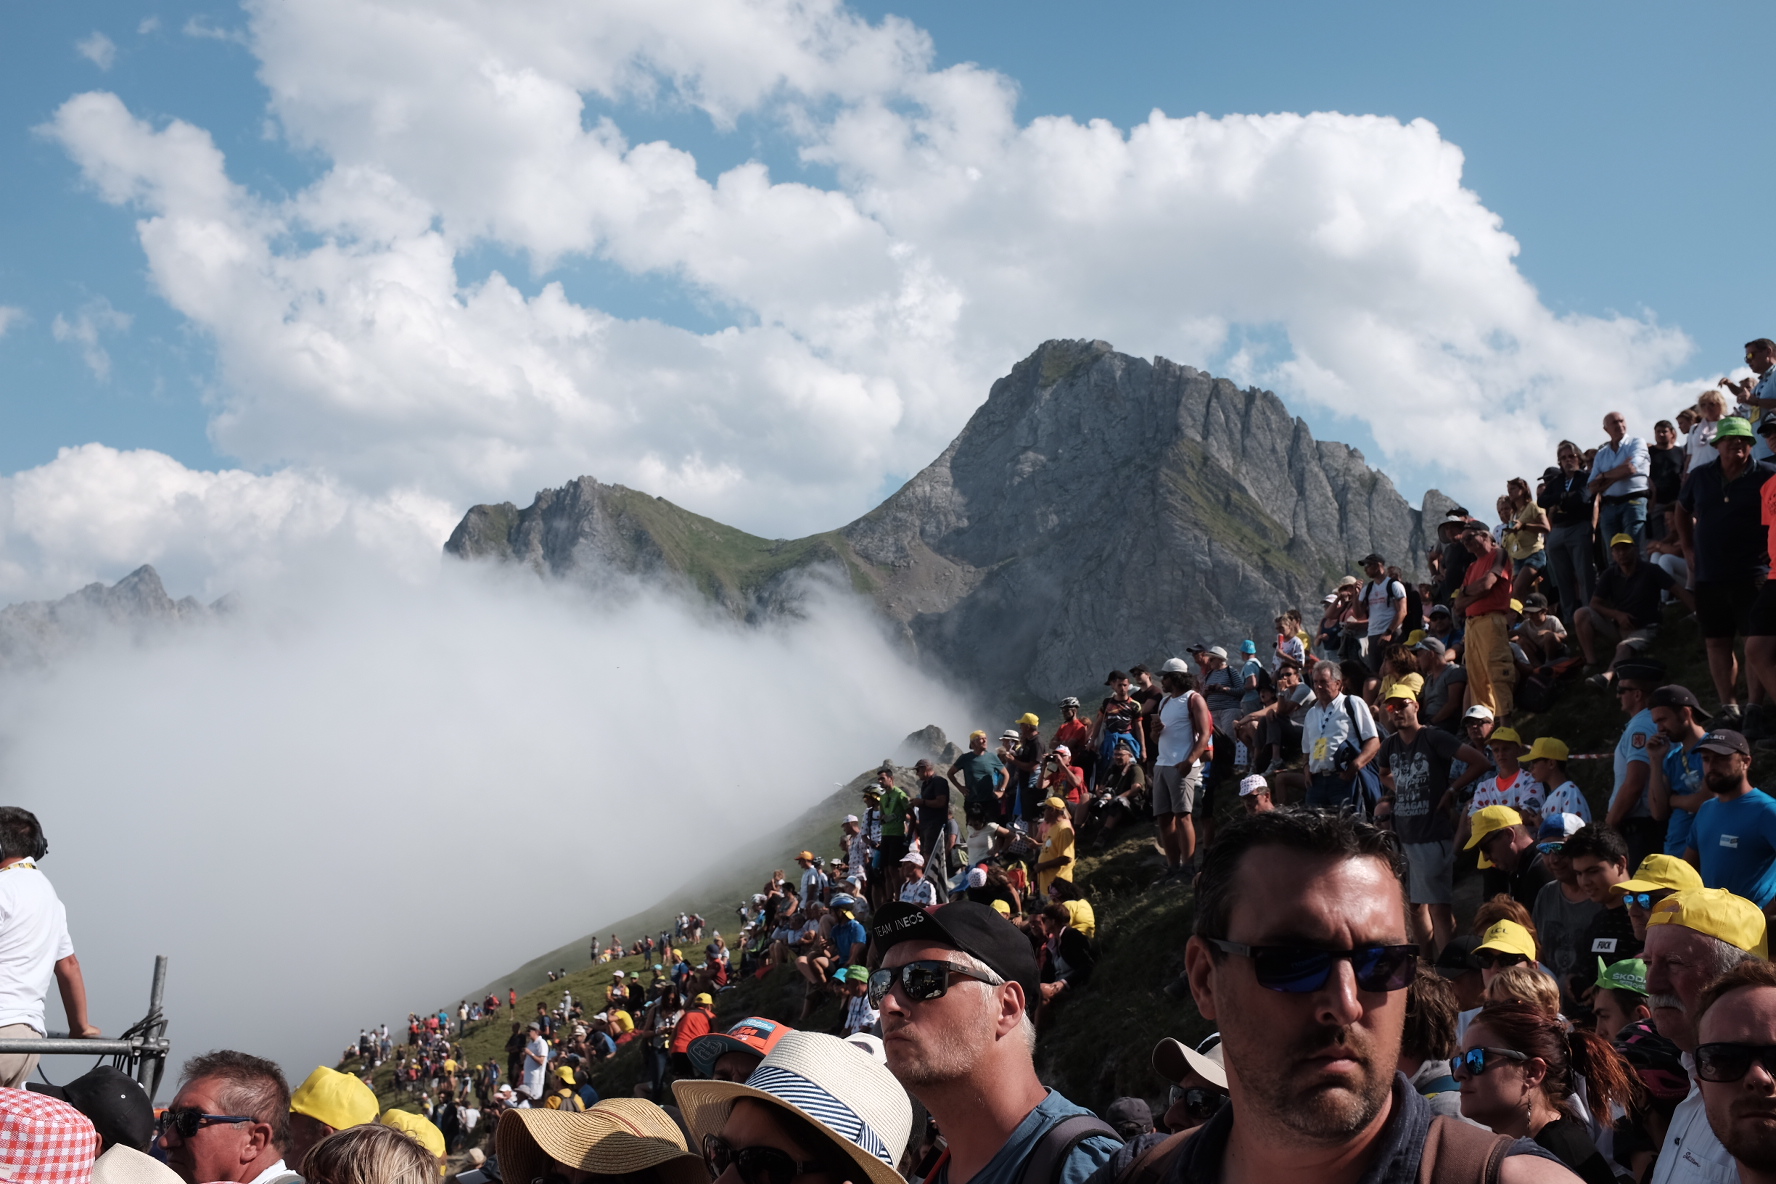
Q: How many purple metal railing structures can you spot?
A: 0